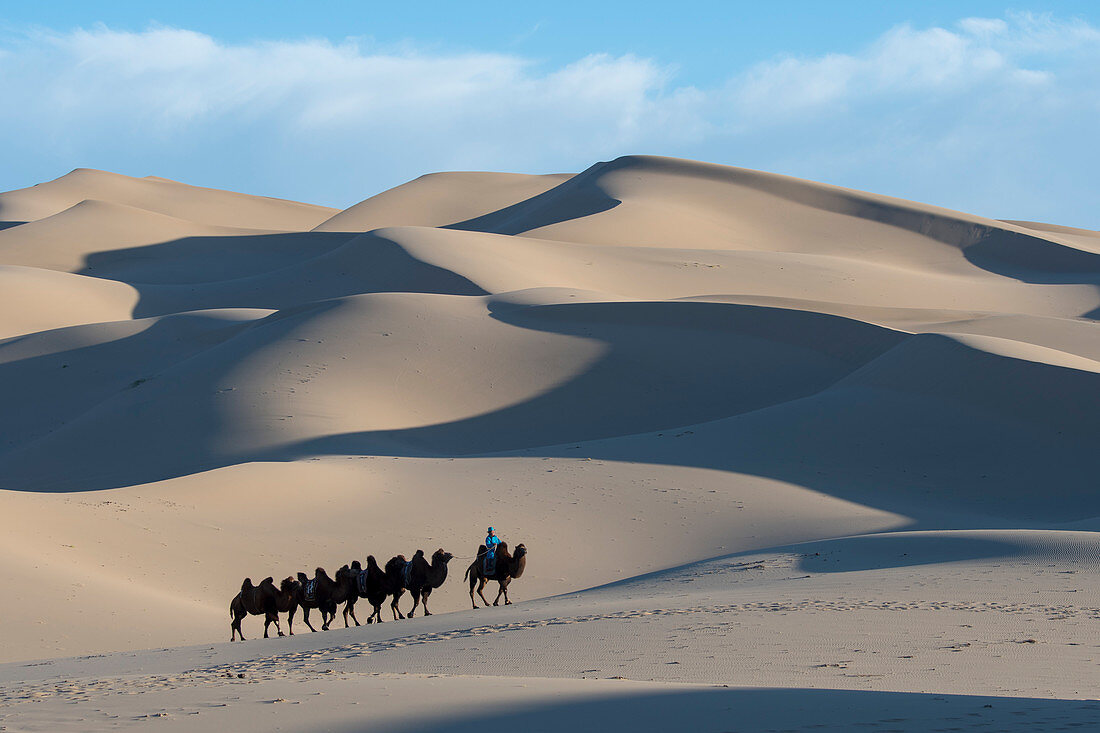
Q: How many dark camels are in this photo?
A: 5